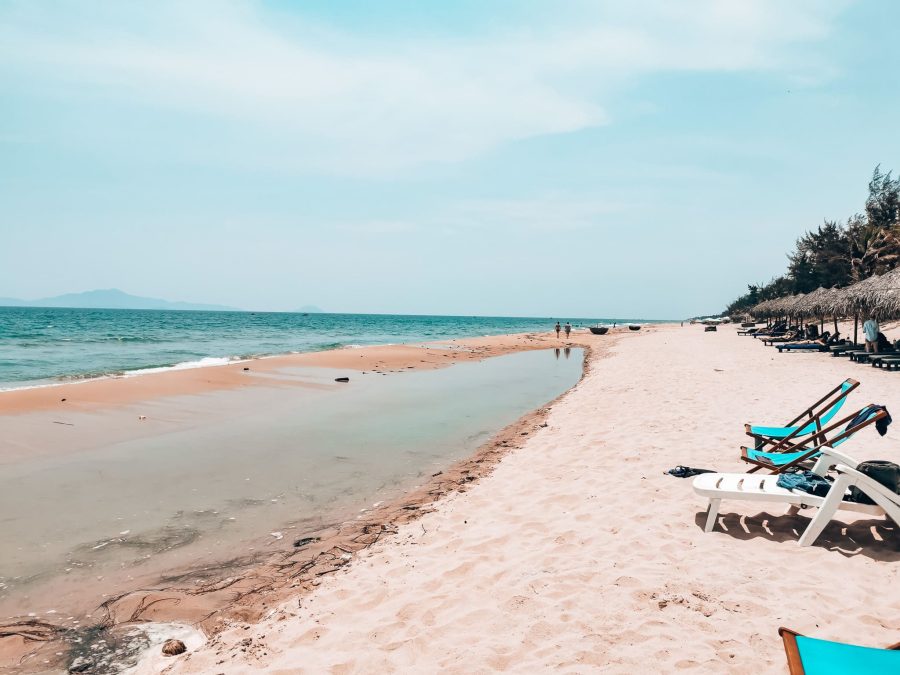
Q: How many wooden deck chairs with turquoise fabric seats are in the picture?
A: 3